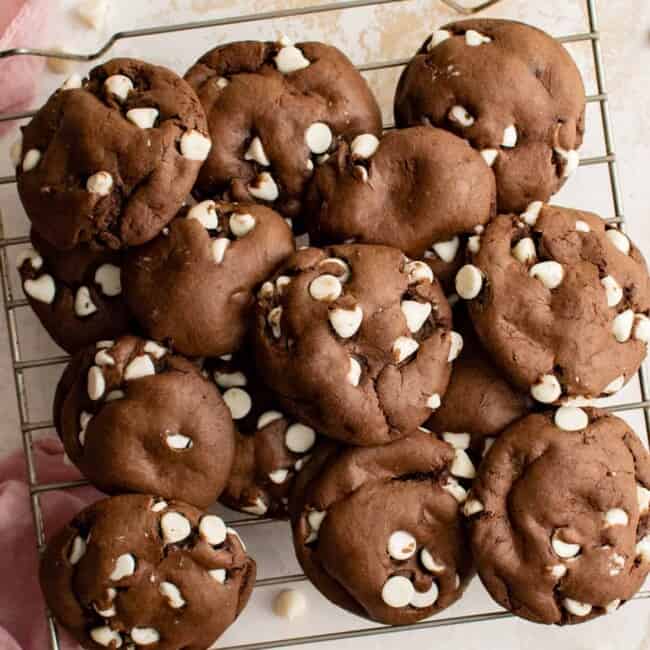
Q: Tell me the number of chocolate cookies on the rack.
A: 14